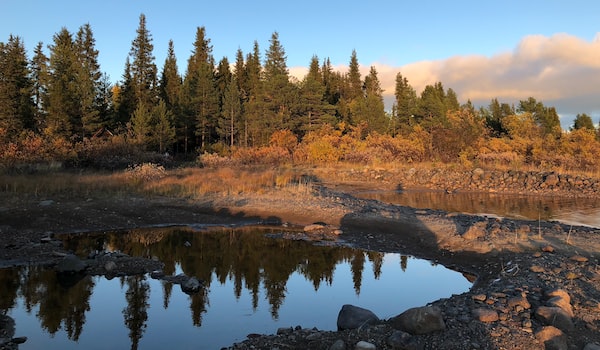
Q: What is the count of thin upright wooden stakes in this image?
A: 3